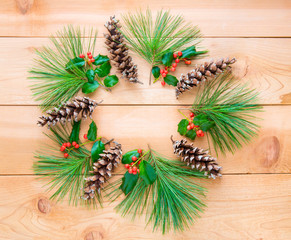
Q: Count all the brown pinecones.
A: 5